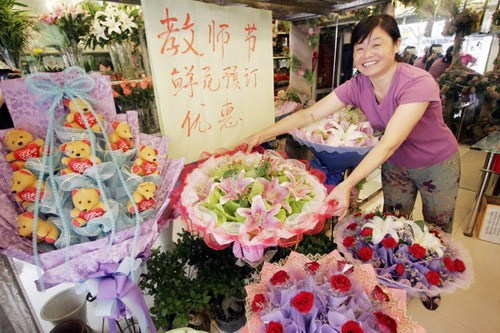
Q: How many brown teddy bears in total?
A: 9